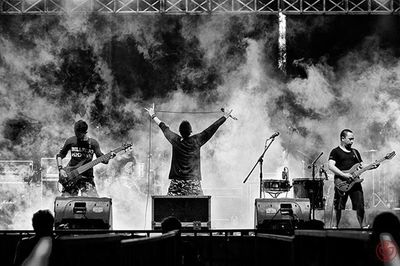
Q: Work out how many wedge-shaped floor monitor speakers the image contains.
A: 2